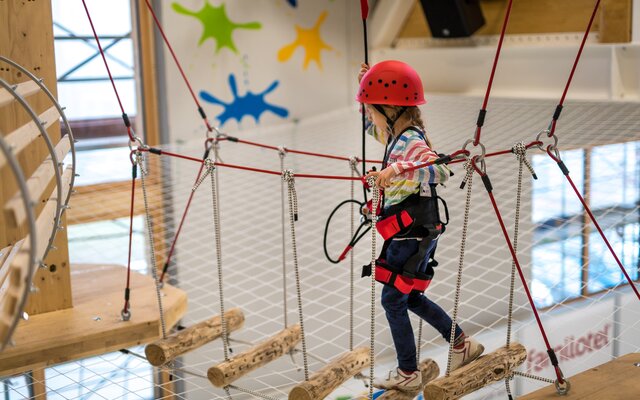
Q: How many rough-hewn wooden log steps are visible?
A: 5